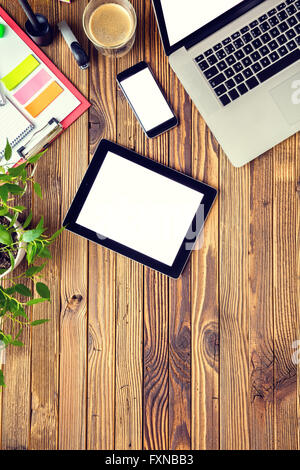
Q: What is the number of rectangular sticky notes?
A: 3